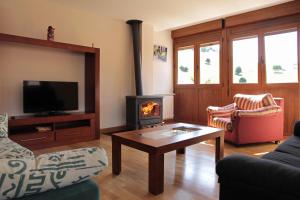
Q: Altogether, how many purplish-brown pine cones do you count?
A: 0